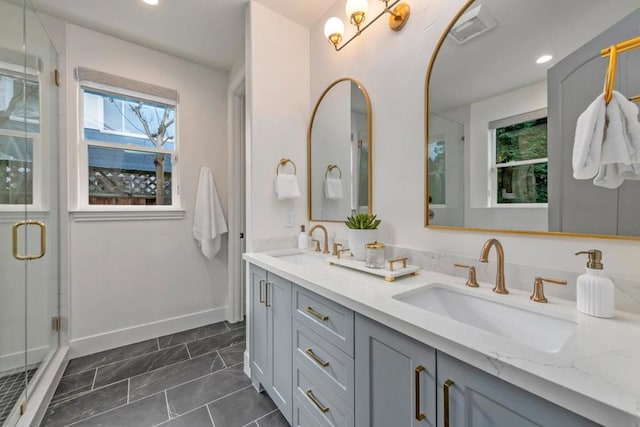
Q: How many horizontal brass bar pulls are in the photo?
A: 3